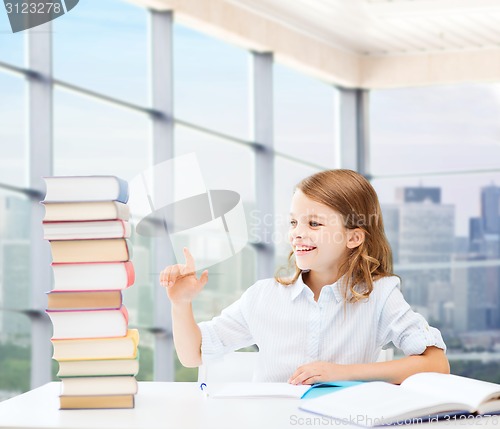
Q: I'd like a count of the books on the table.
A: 13